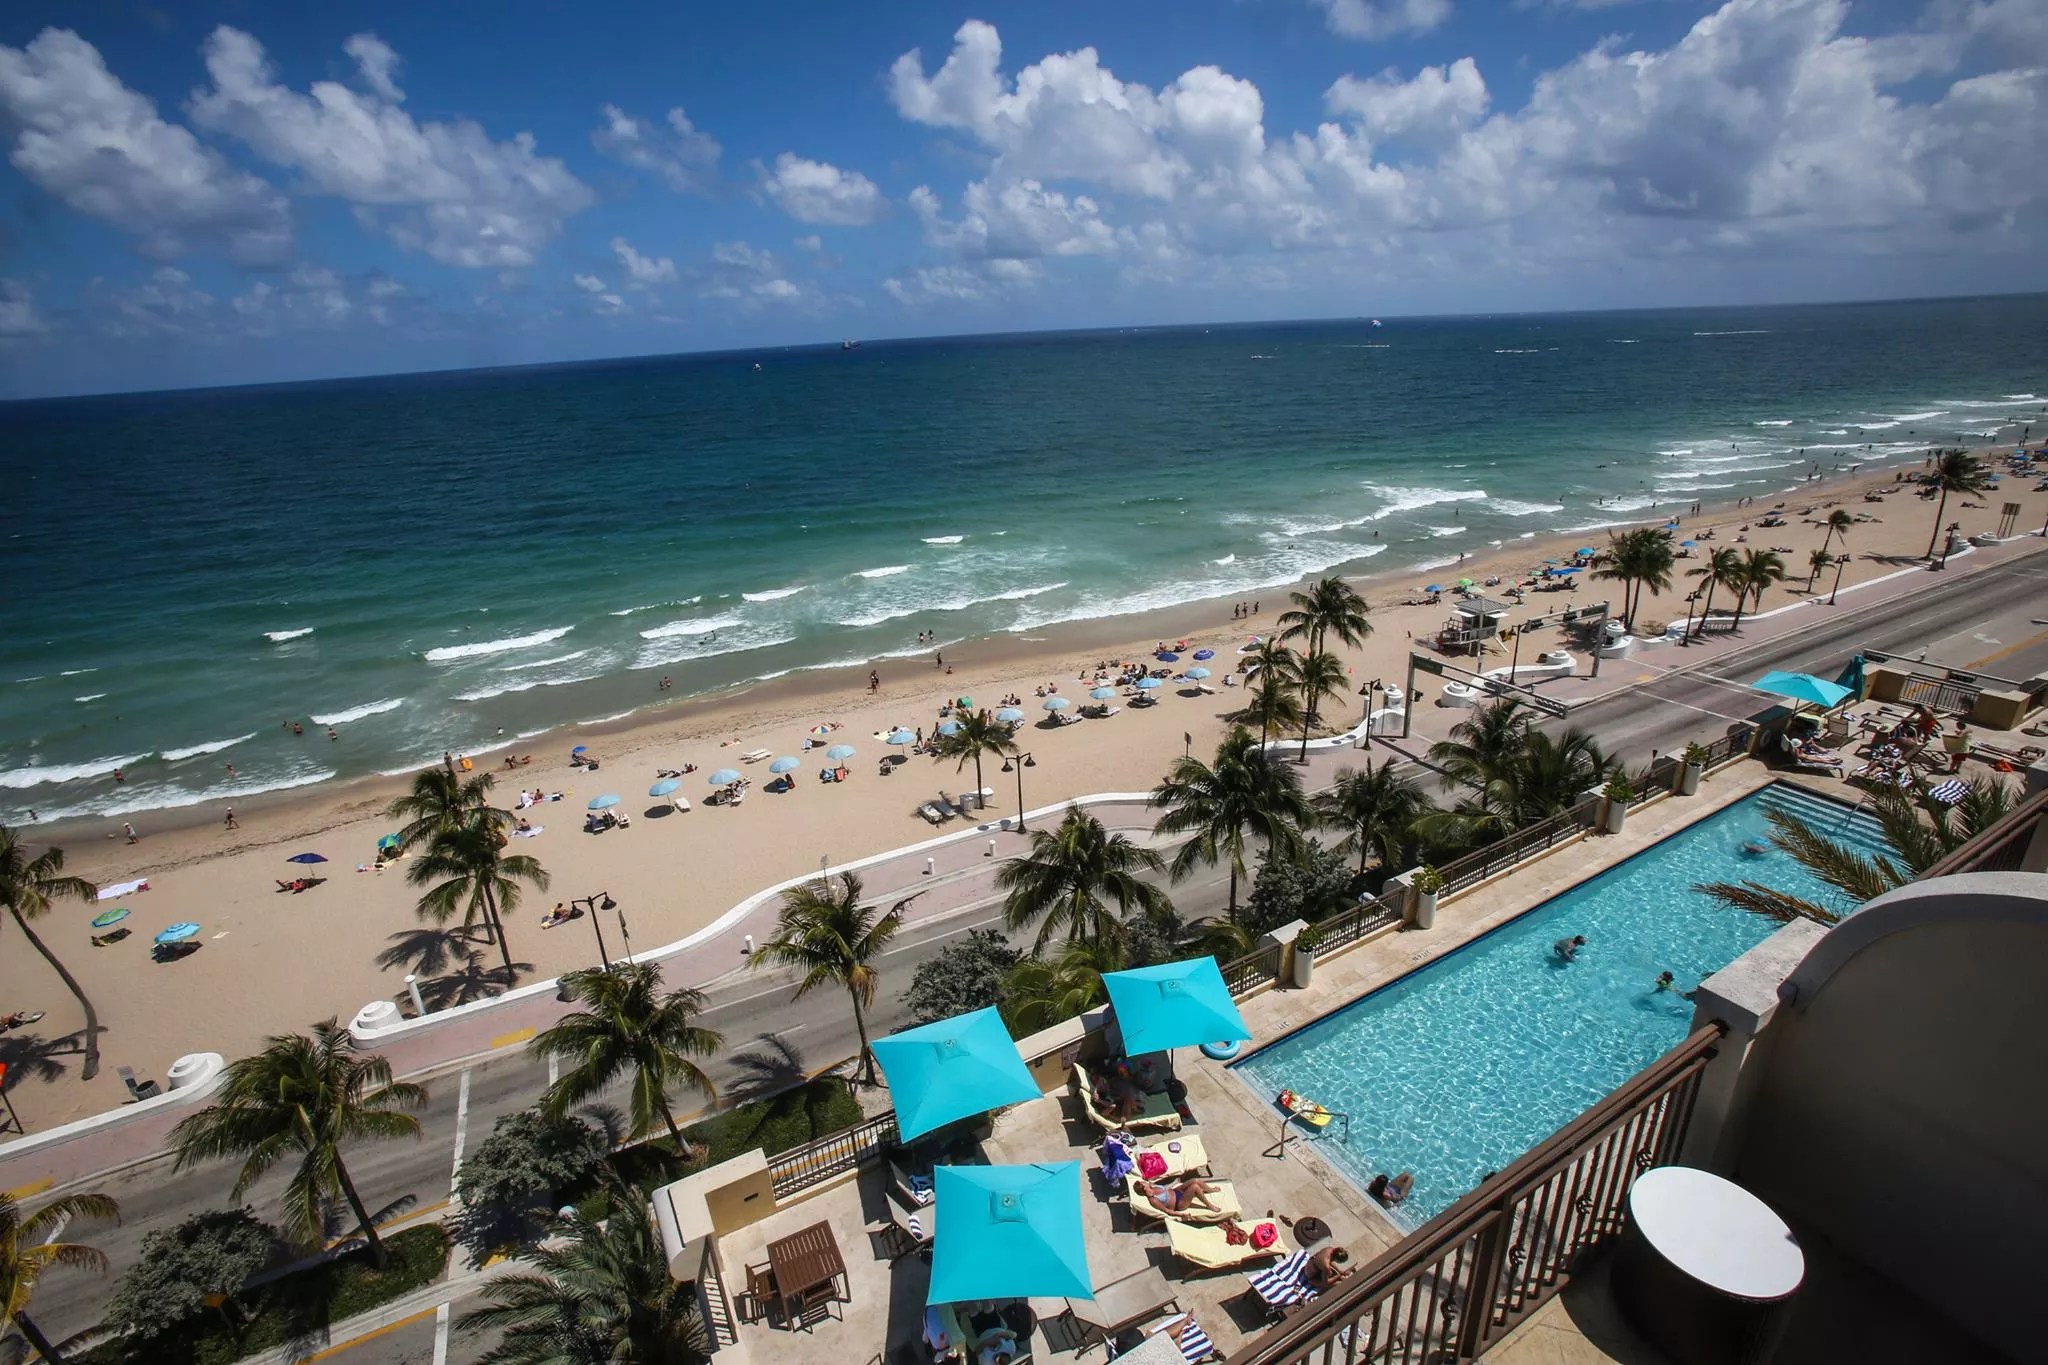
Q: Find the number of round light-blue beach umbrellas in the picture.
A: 13